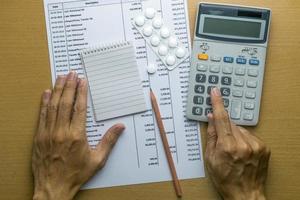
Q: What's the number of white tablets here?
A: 11